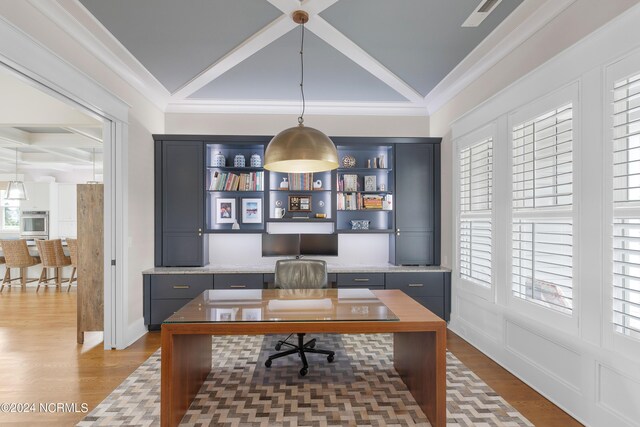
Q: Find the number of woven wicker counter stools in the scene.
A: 3